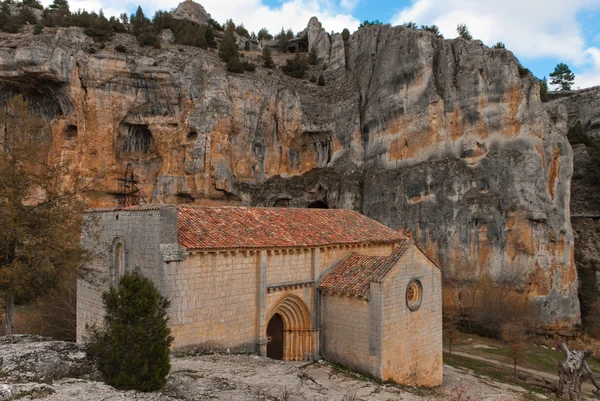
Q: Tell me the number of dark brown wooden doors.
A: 1